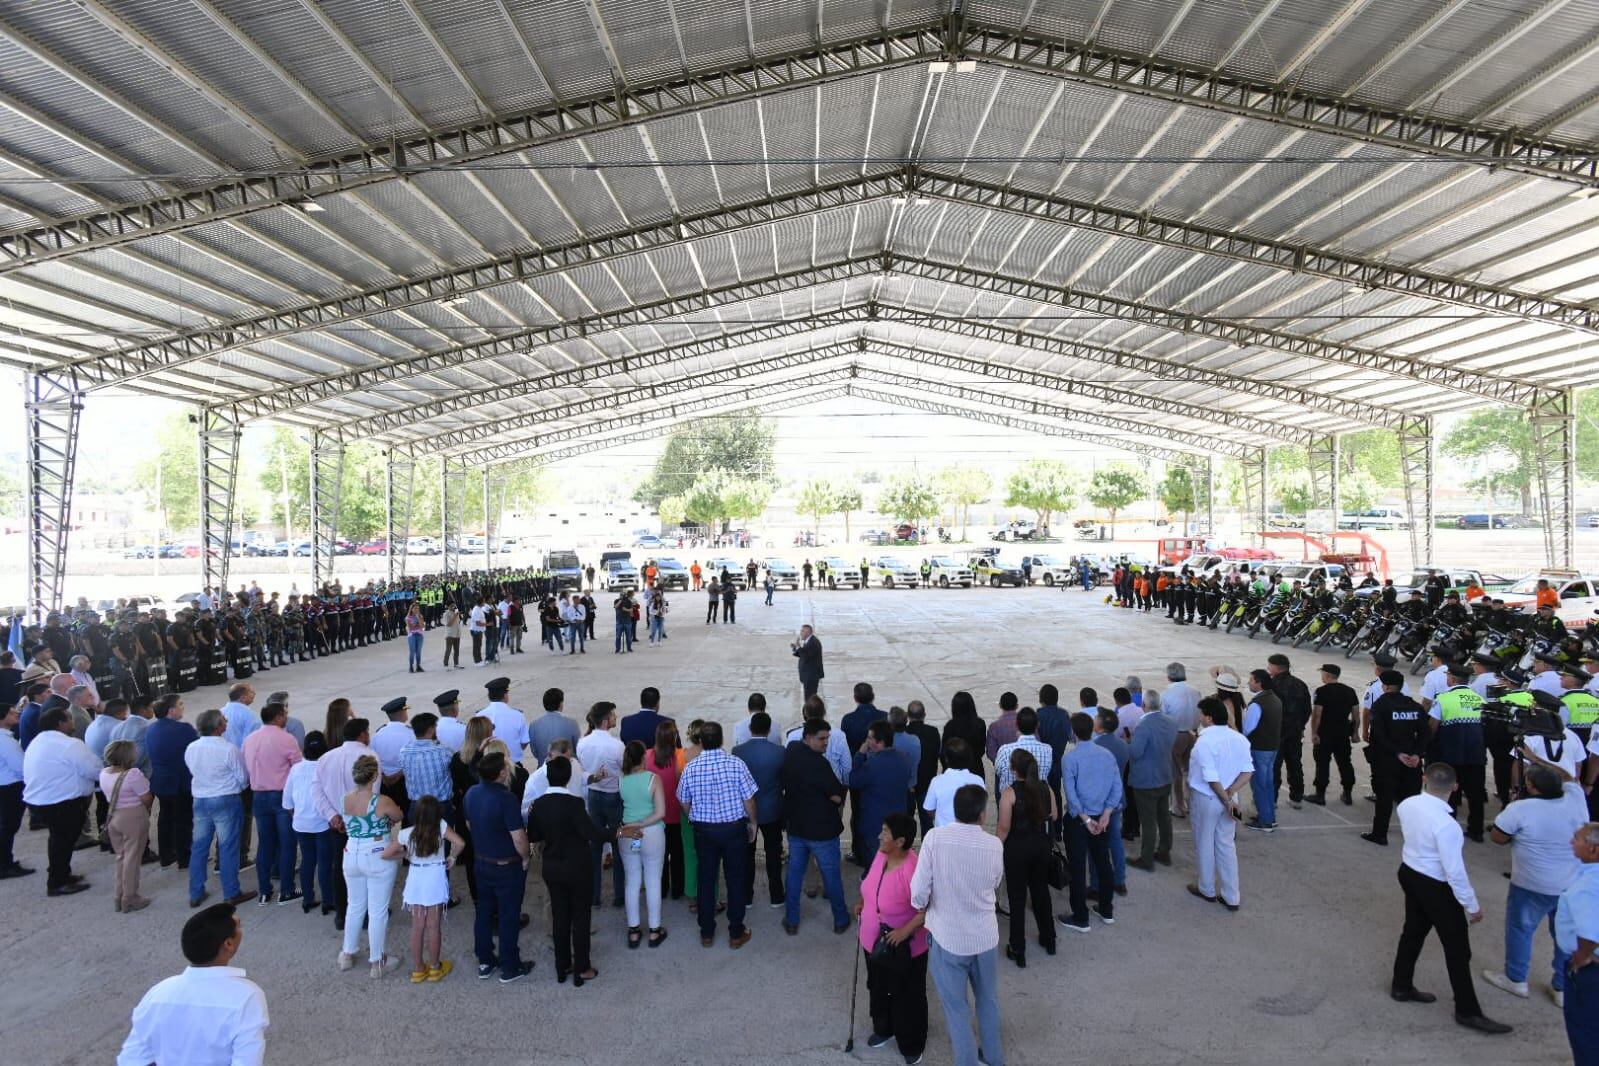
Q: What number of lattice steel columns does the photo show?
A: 11